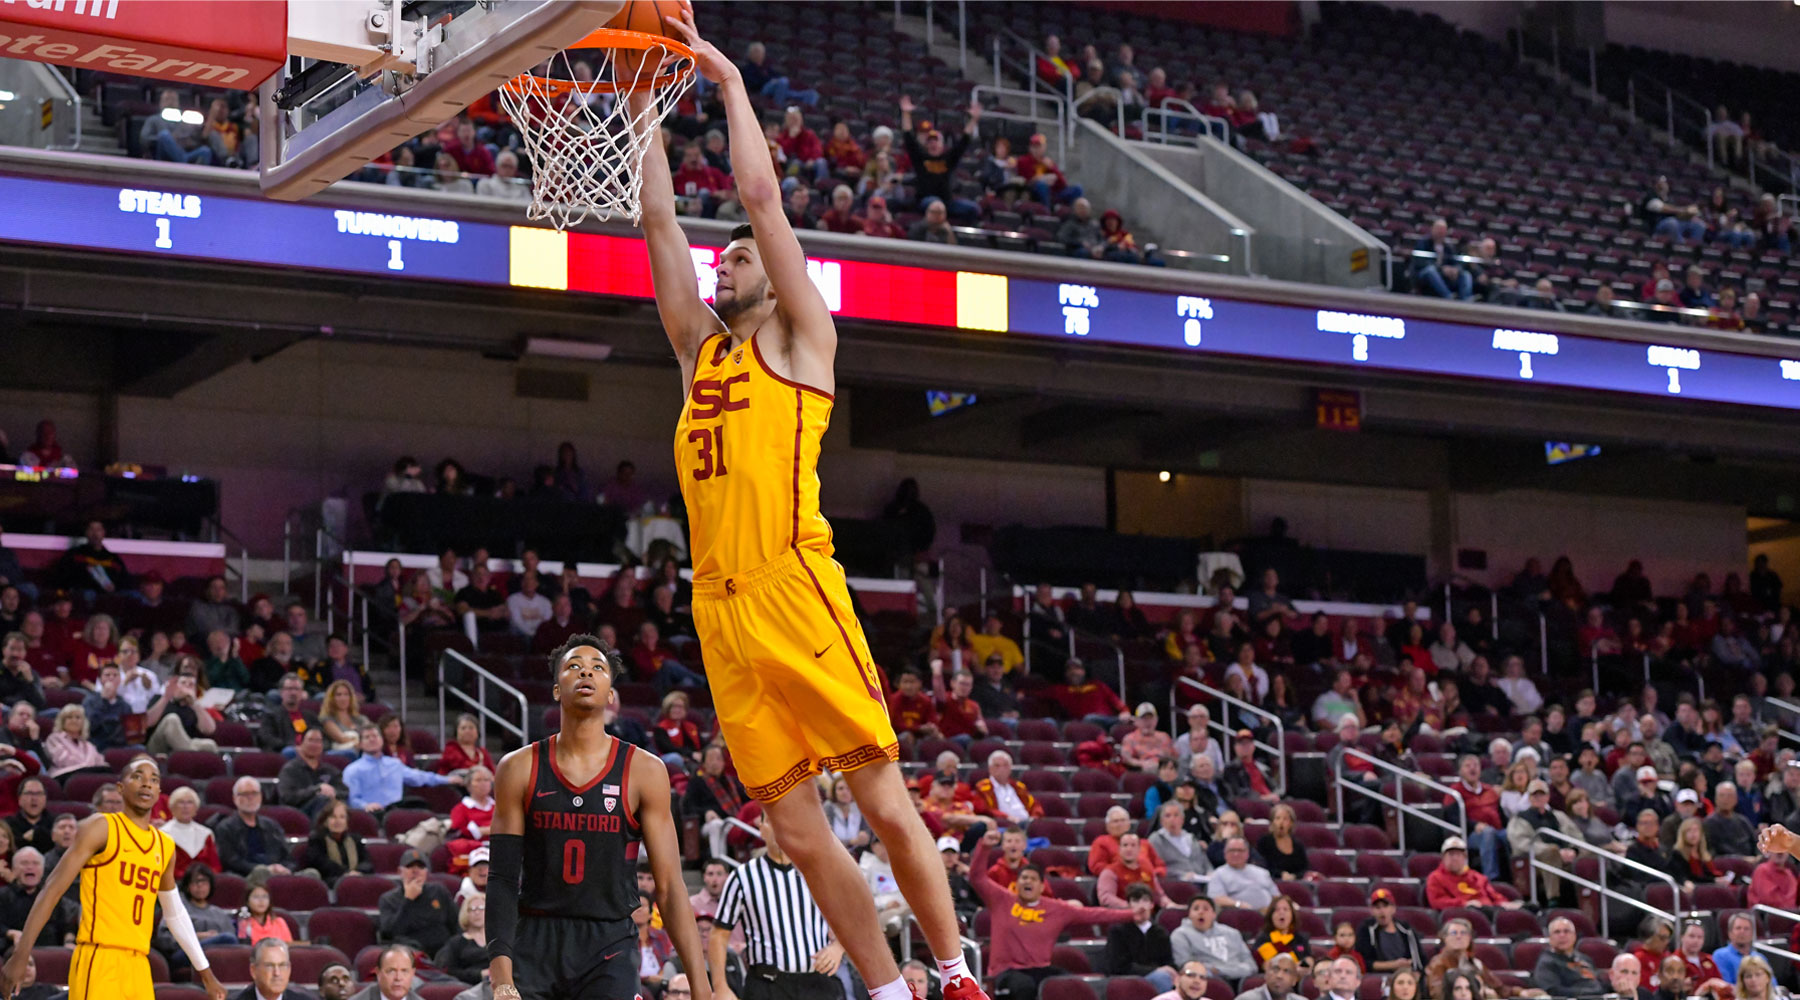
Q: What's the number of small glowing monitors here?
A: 2